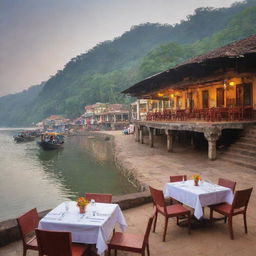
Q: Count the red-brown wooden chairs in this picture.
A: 8